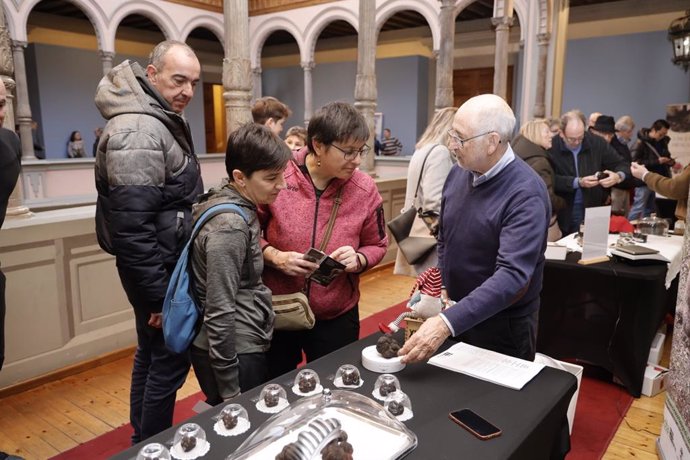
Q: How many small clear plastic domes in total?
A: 8